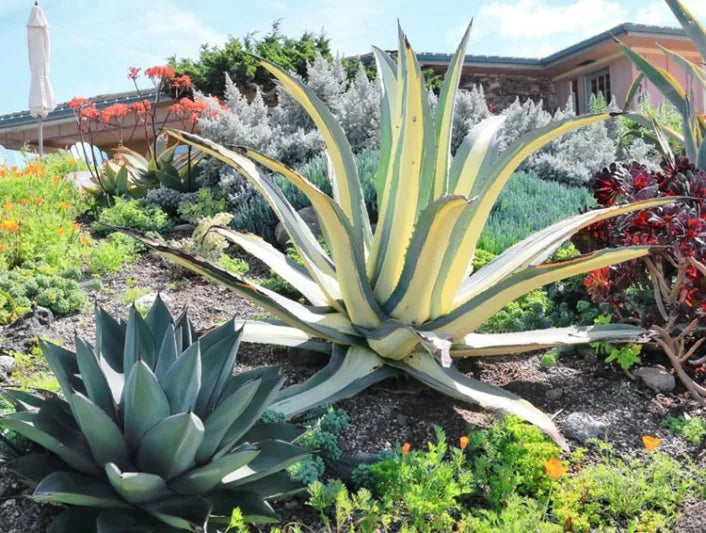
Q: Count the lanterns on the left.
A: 0